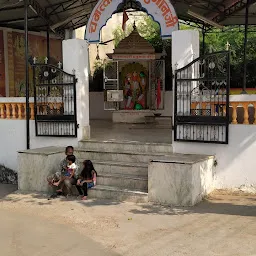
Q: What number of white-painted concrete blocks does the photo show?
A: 2